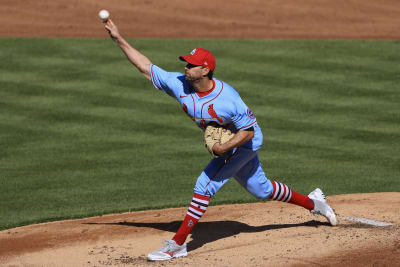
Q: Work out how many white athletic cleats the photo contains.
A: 2